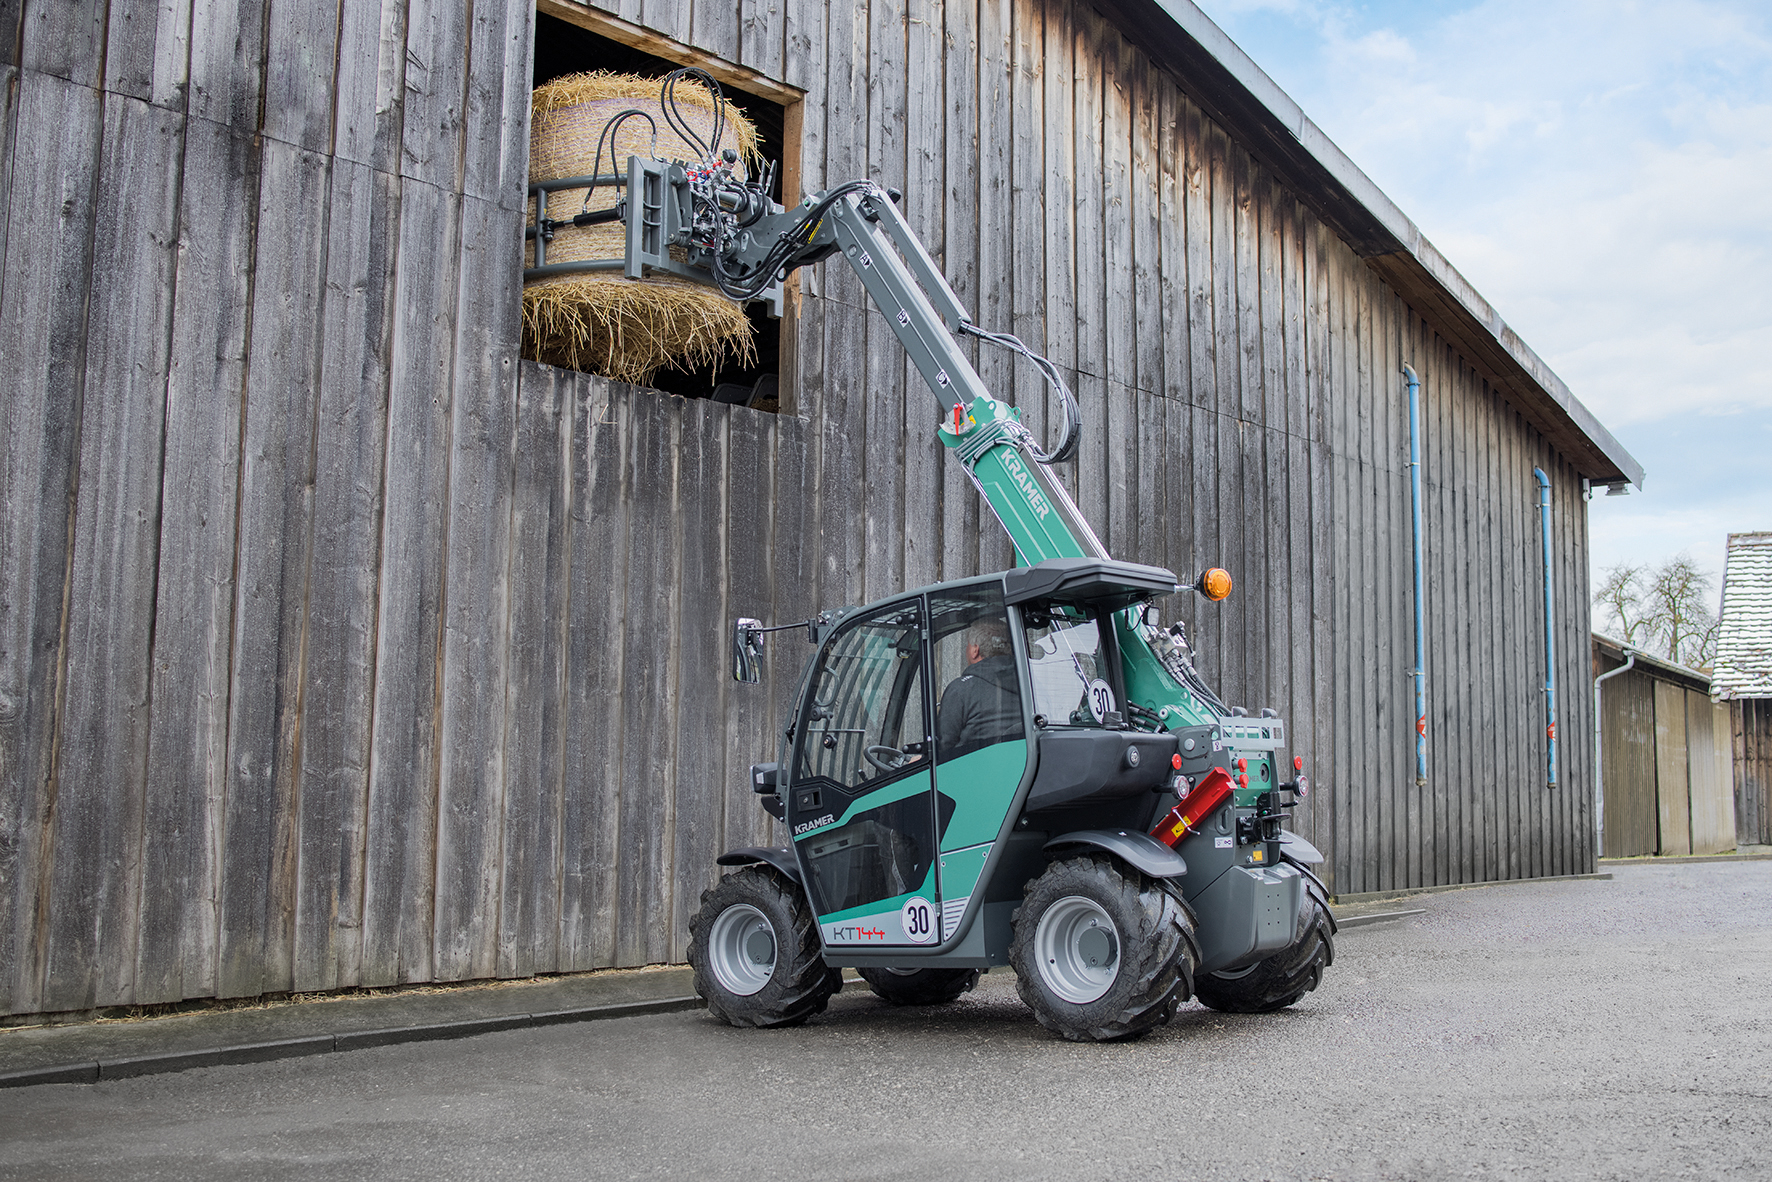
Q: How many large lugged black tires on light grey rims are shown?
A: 4